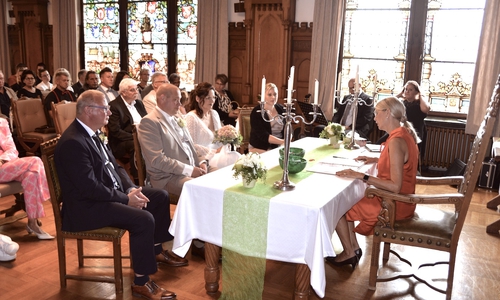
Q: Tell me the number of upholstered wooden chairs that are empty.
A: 2